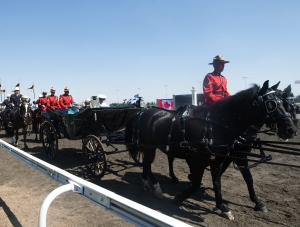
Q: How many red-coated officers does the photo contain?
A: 4